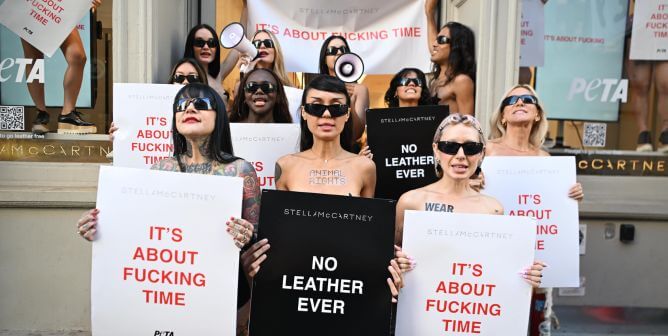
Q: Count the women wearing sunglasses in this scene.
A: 11